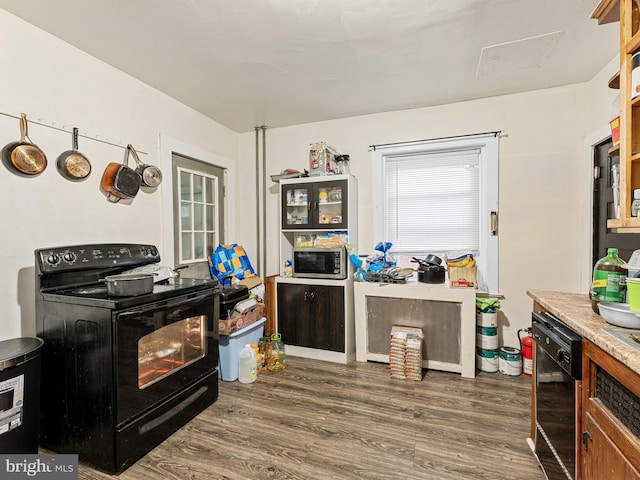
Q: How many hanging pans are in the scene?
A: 4